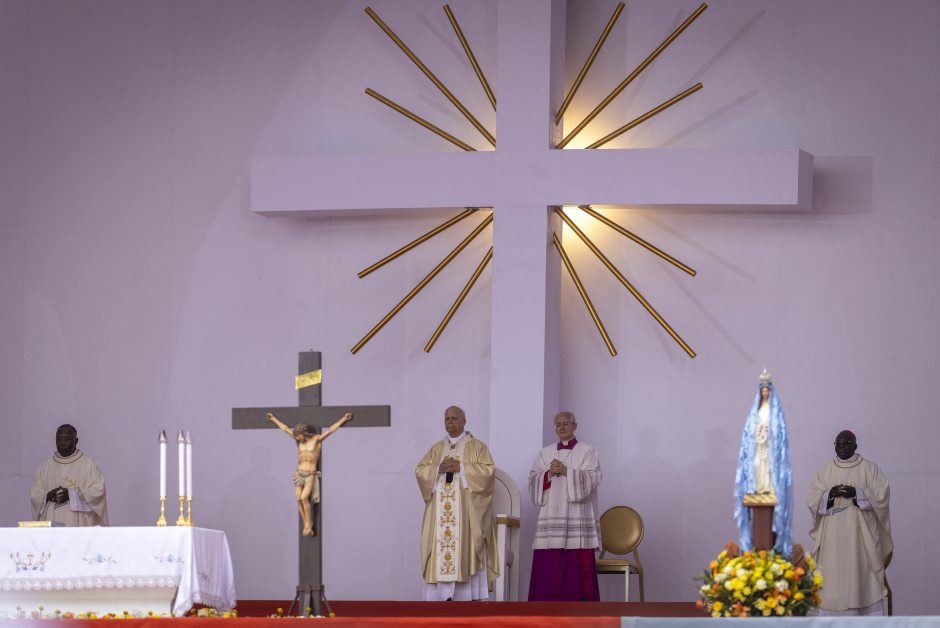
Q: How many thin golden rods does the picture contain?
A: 12